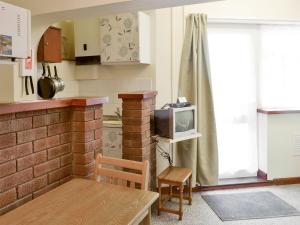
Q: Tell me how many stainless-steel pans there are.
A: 2